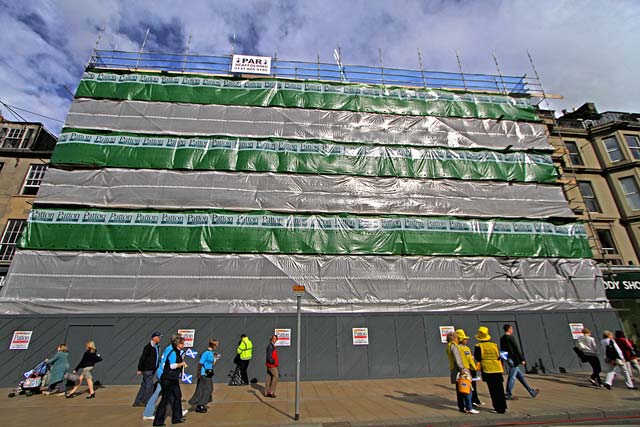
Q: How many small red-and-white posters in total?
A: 6